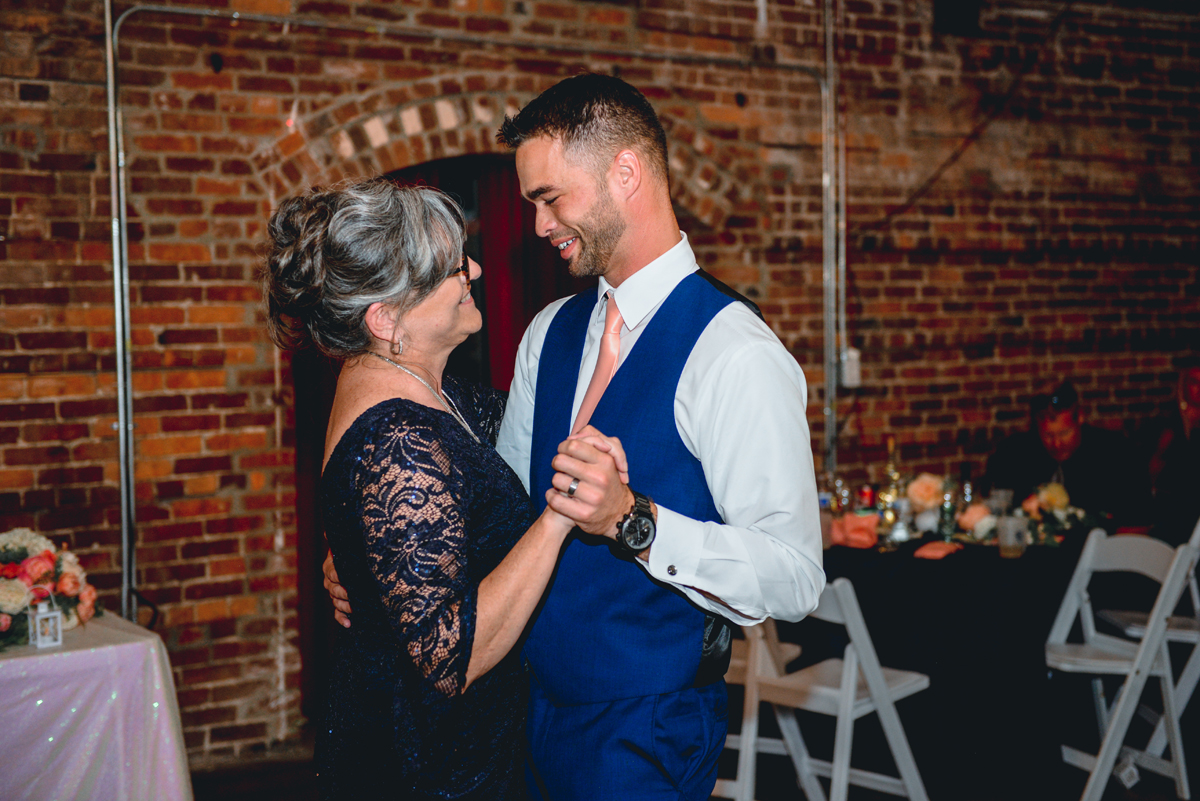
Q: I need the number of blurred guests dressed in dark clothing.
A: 2